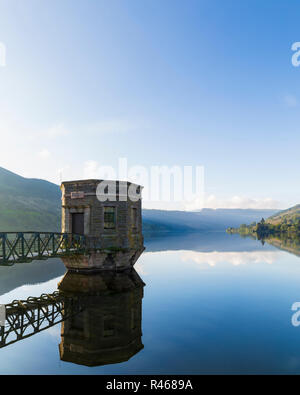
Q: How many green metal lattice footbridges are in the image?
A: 1